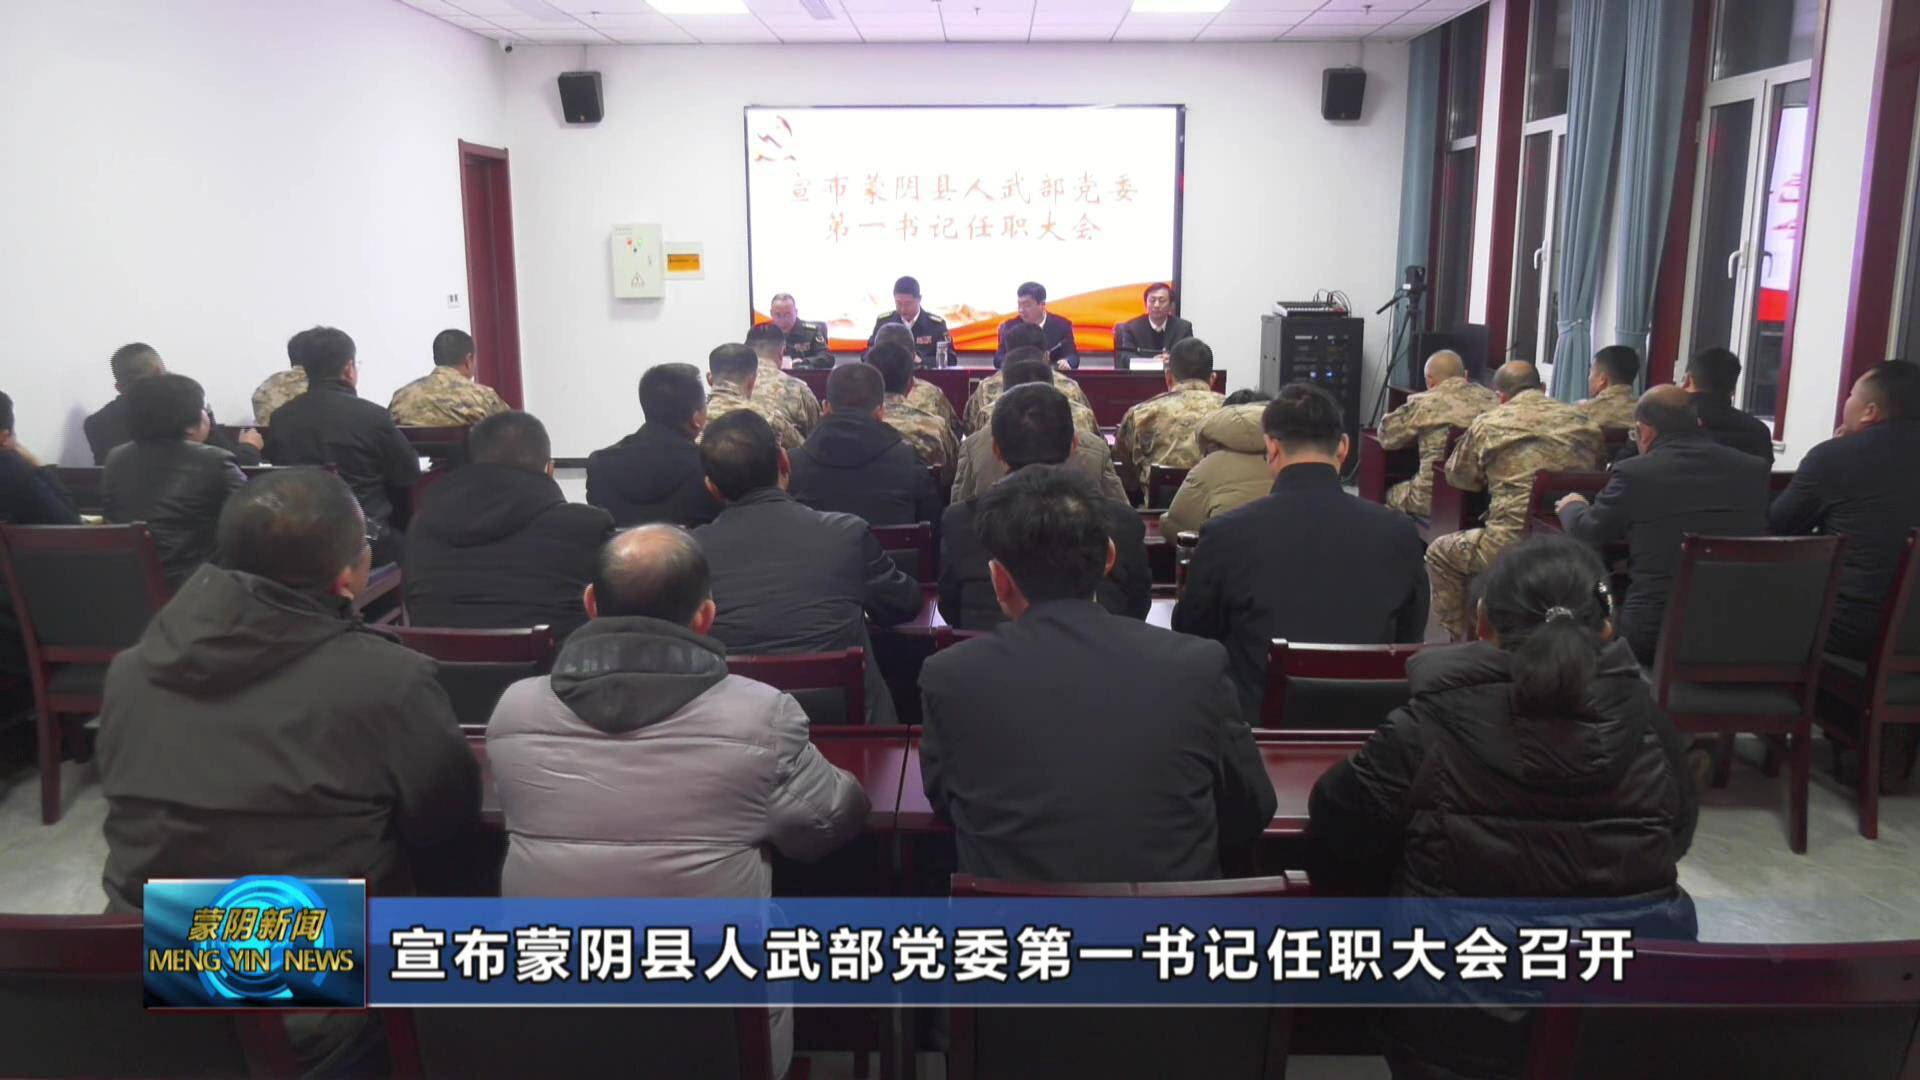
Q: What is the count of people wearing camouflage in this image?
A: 12